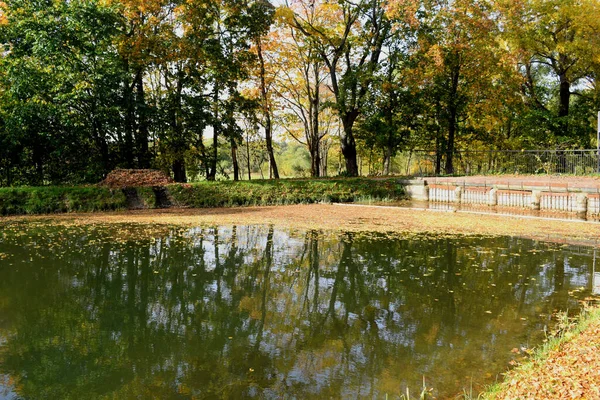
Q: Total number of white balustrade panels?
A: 5